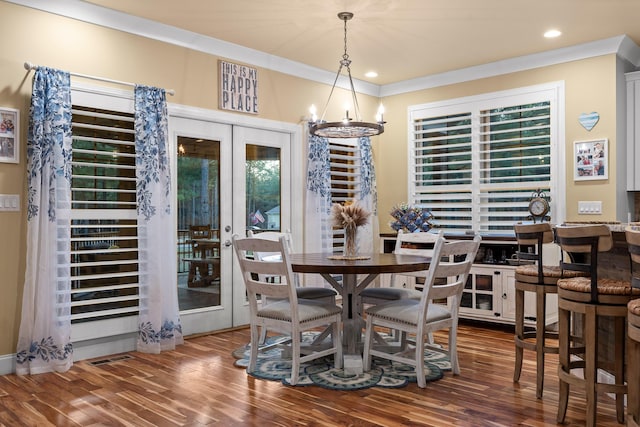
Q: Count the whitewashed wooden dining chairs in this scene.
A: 4